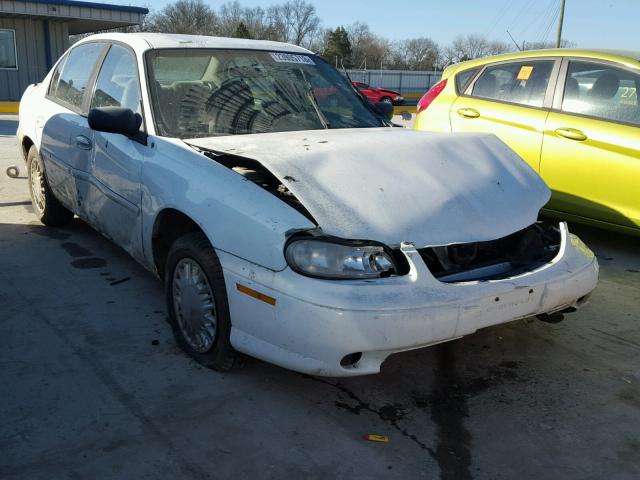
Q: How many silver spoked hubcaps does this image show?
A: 2